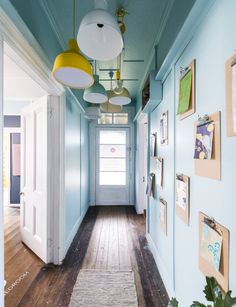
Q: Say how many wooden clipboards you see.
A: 10